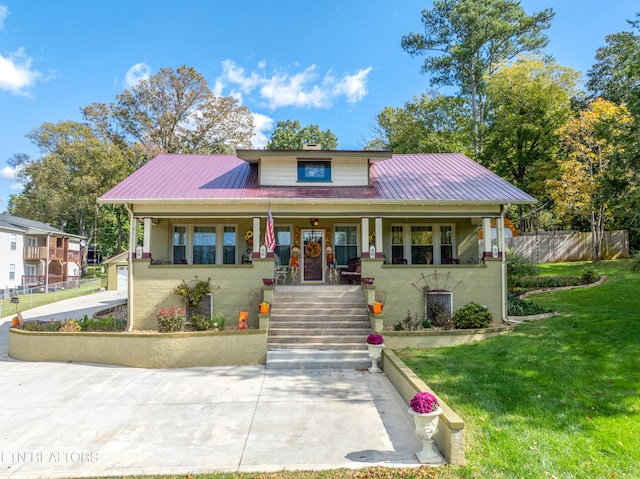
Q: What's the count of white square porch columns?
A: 8